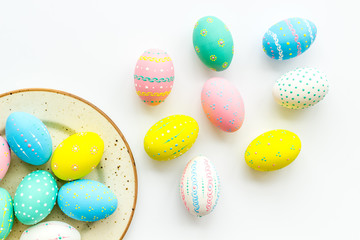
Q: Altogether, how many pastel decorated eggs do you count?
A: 15